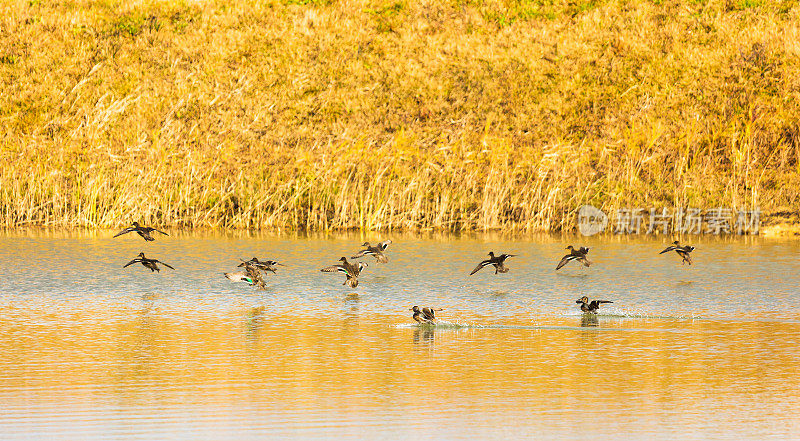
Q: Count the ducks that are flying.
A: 9